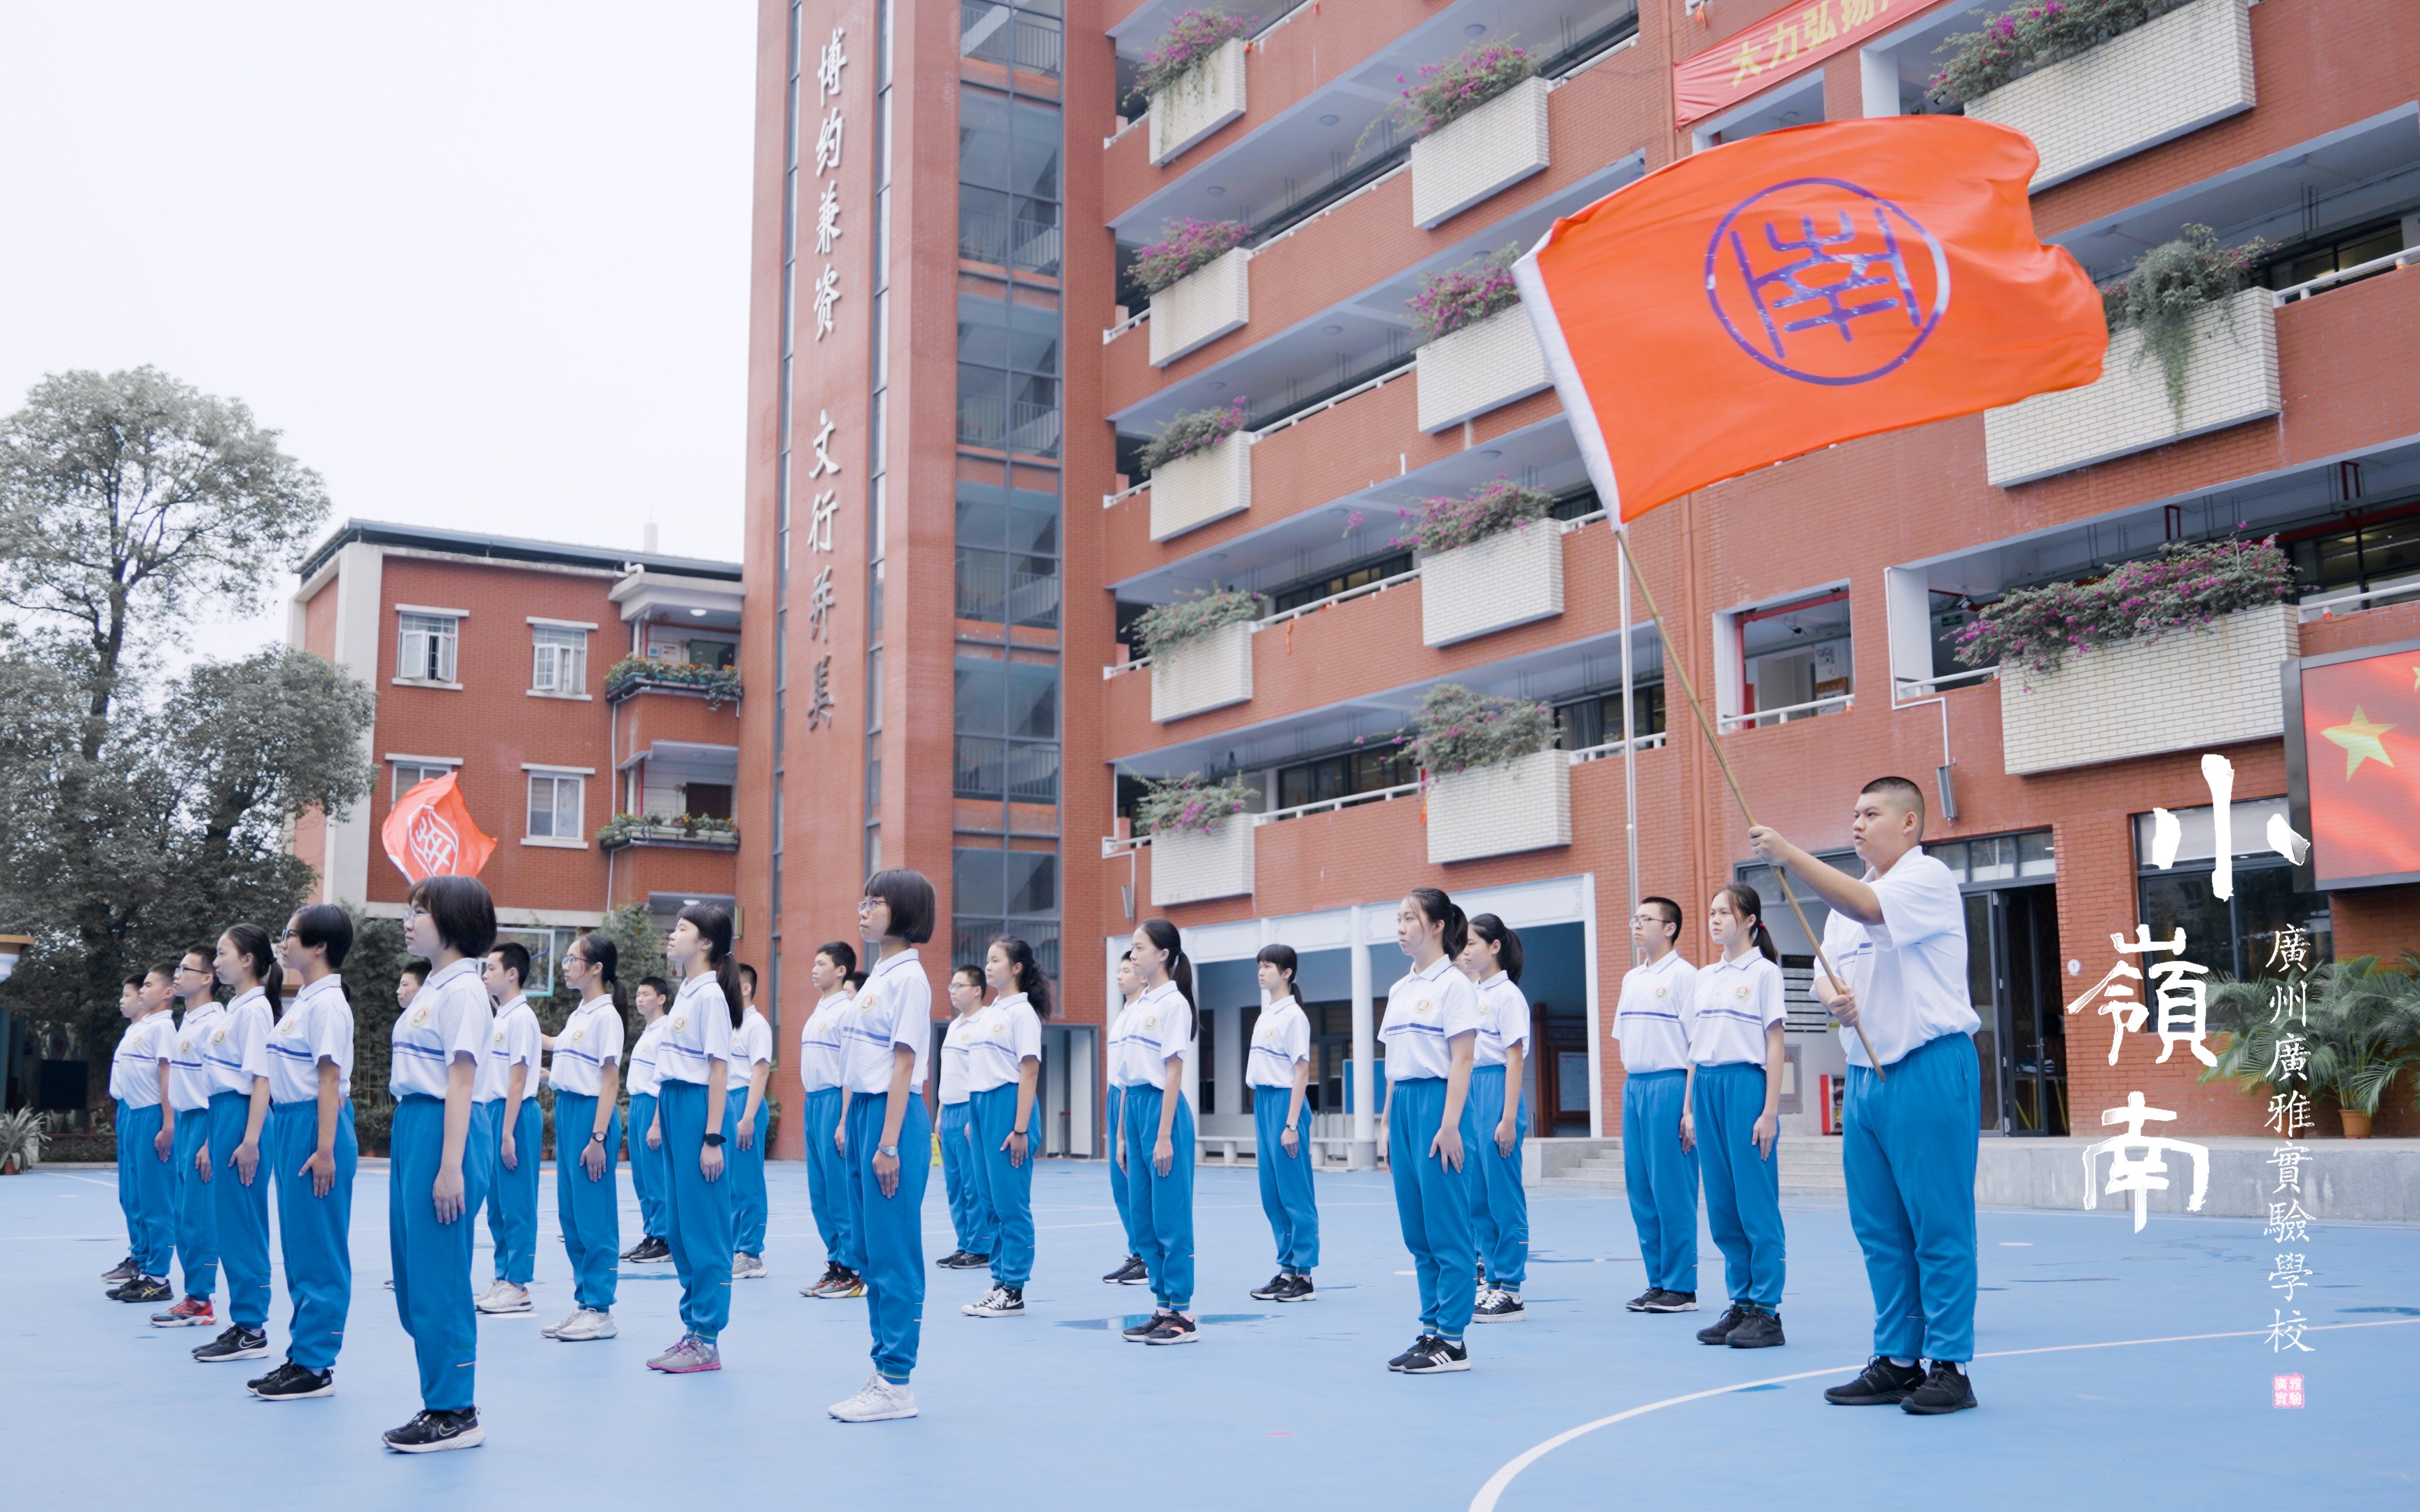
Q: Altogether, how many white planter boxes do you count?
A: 12